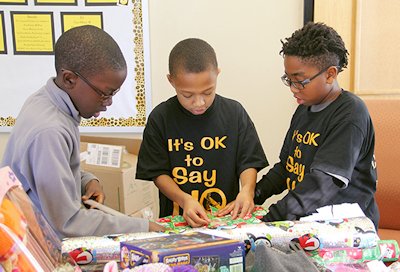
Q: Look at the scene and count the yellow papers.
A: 6